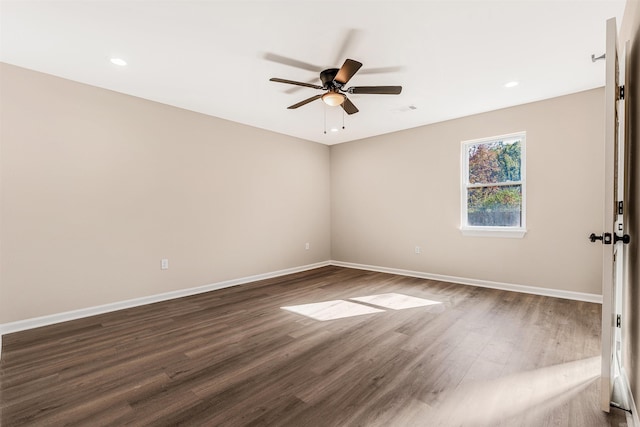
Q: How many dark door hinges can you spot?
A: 3